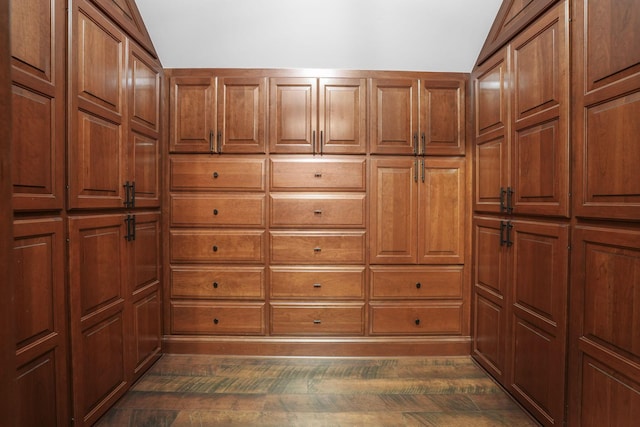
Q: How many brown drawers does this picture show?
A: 12